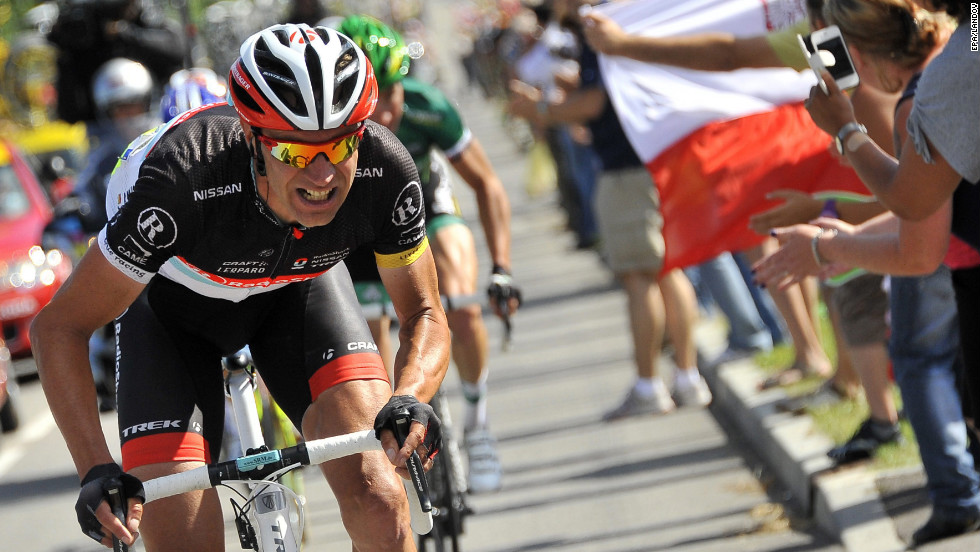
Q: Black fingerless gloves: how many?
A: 3